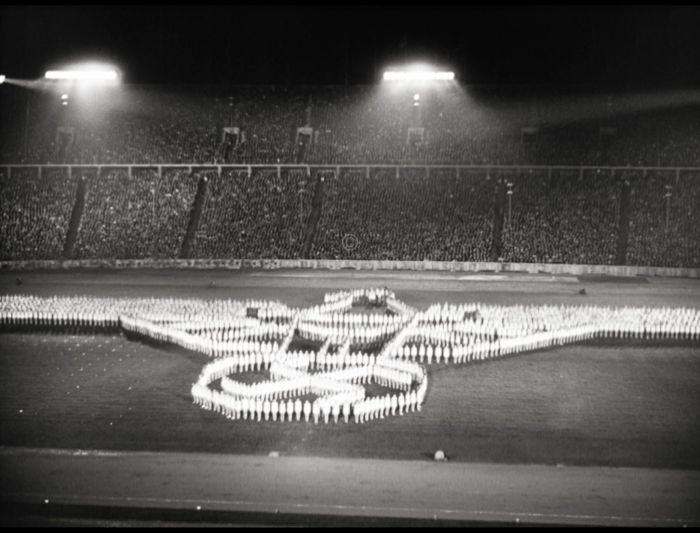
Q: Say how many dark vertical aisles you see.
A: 5